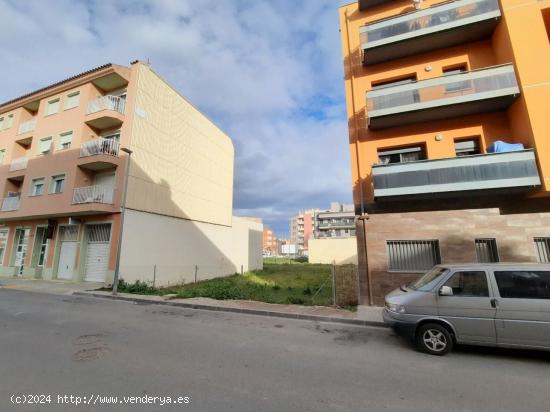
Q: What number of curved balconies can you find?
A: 3